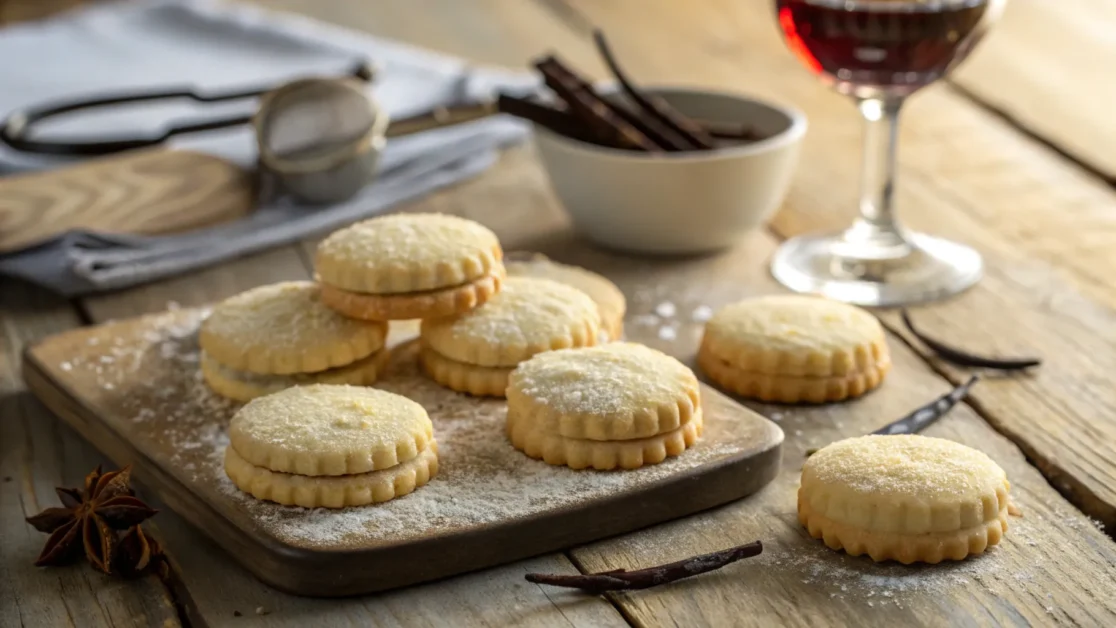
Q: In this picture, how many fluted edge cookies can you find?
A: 8